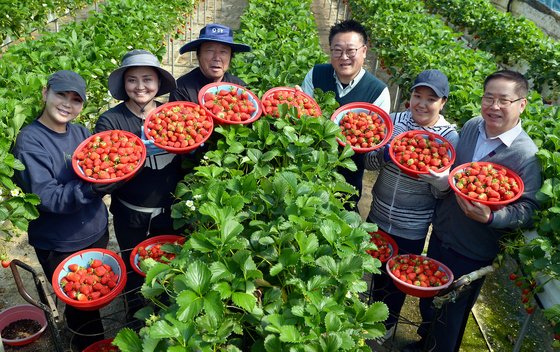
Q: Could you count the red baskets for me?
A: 13